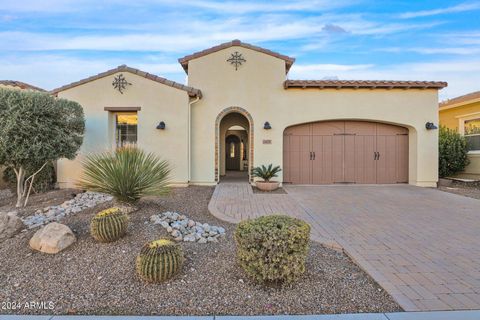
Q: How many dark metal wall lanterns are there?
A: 3